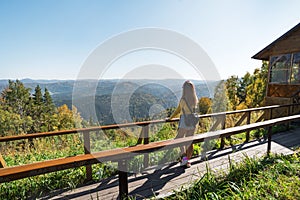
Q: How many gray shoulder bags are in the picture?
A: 1